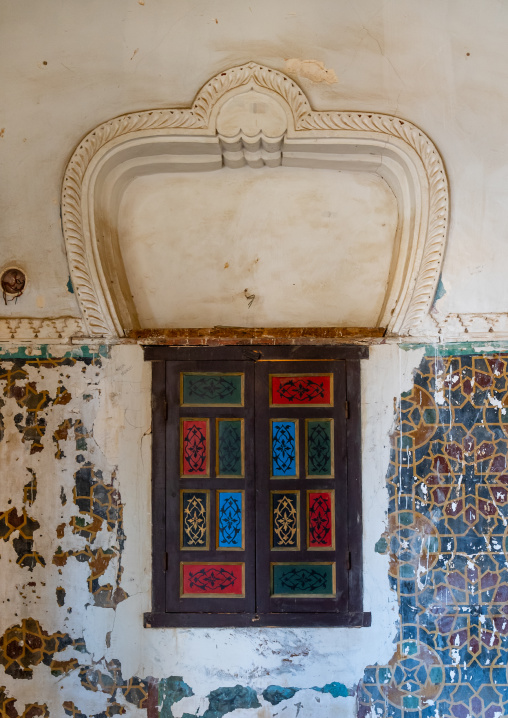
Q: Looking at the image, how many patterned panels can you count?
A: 12